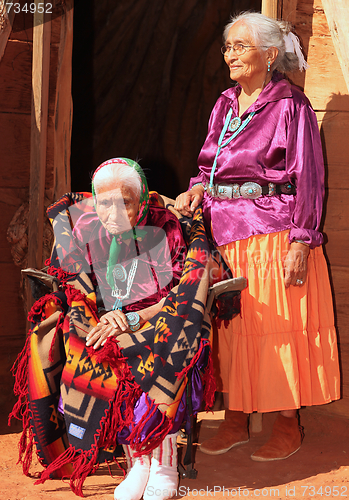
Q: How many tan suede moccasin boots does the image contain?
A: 2